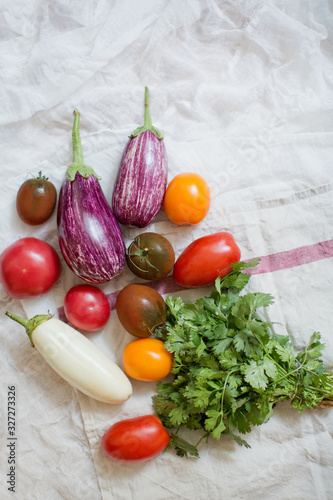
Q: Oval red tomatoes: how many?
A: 2